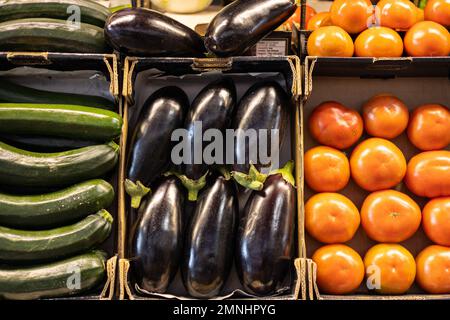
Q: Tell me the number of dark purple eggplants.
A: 8